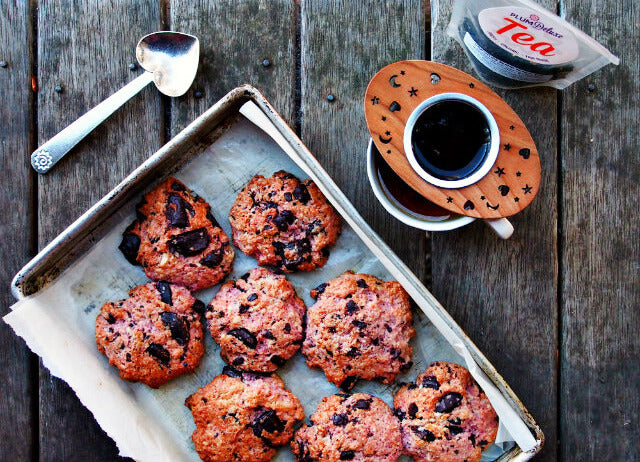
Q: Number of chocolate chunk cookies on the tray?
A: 8